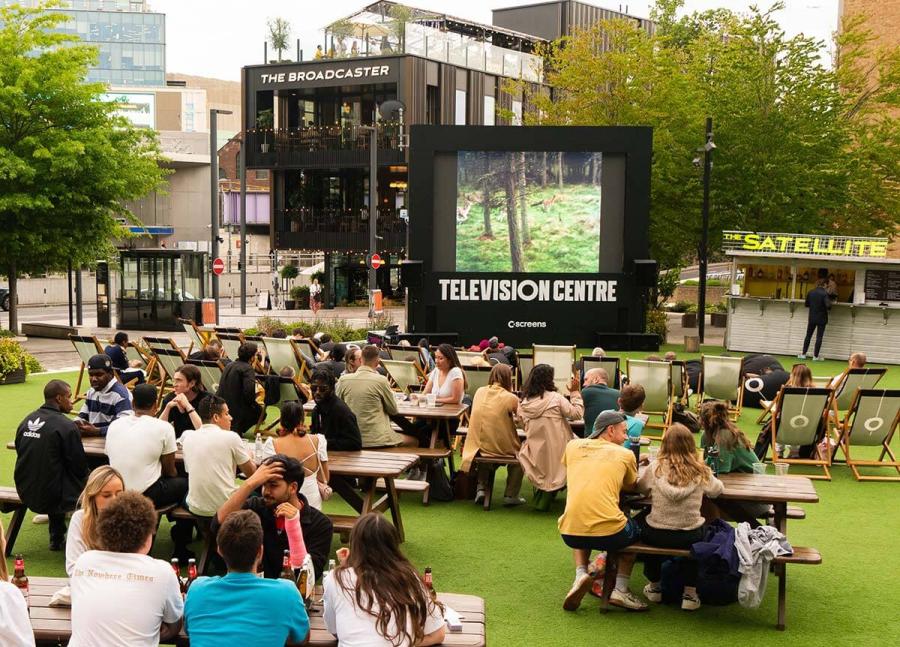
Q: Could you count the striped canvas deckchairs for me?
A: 0